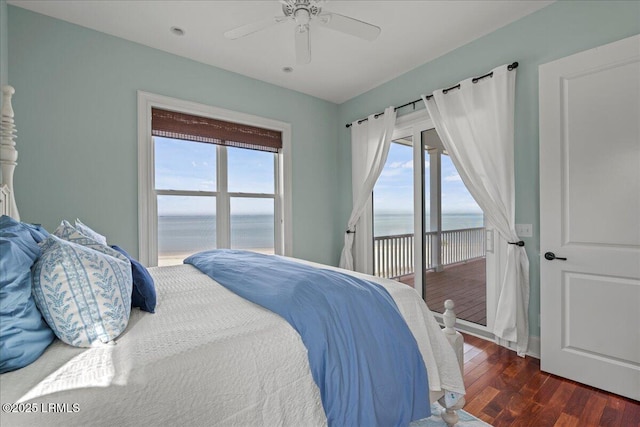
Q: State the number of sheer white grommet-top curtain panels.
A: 2